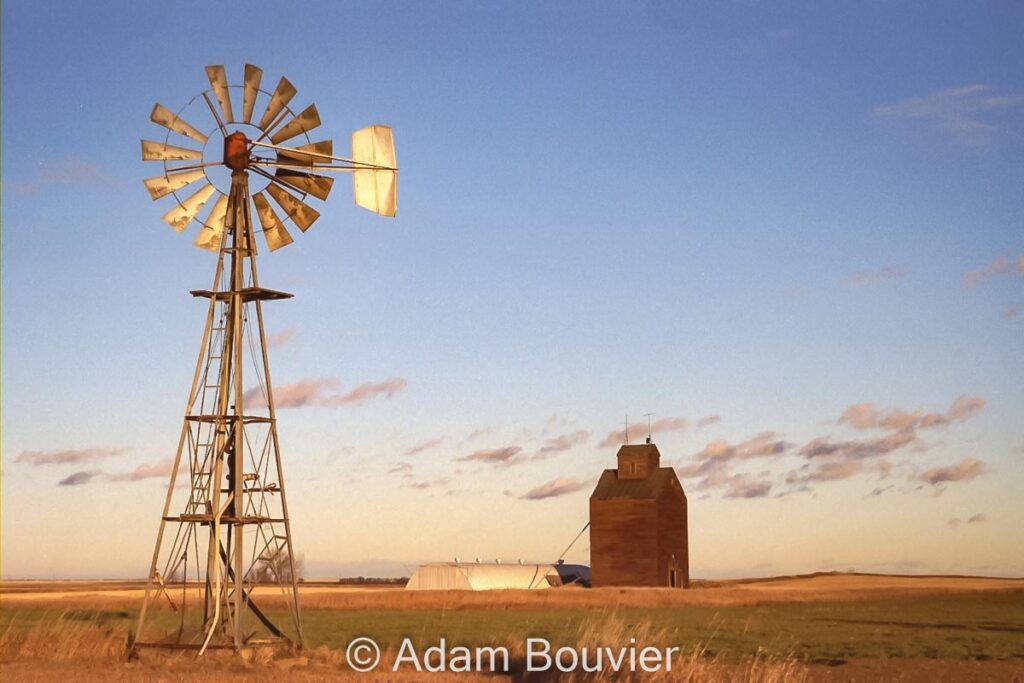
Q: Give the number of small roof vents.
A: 4